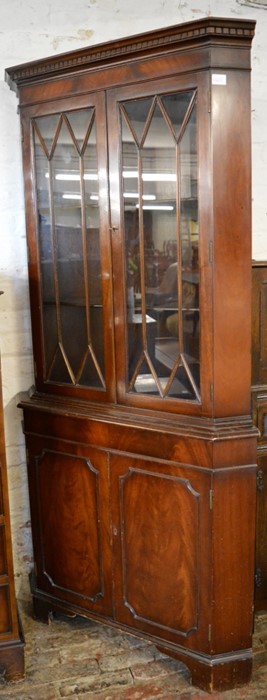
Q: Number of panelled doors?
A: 2